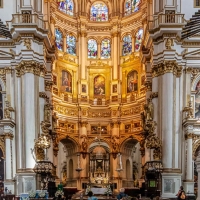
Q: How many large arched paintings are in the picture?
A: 3